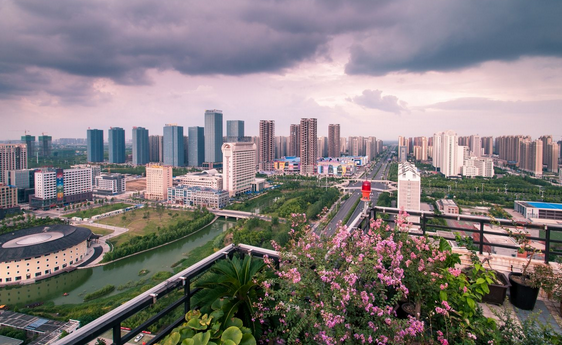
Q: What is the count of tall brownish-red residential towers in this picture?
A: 4